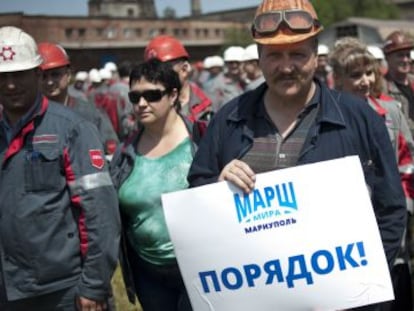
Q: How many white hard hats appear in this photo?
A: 11